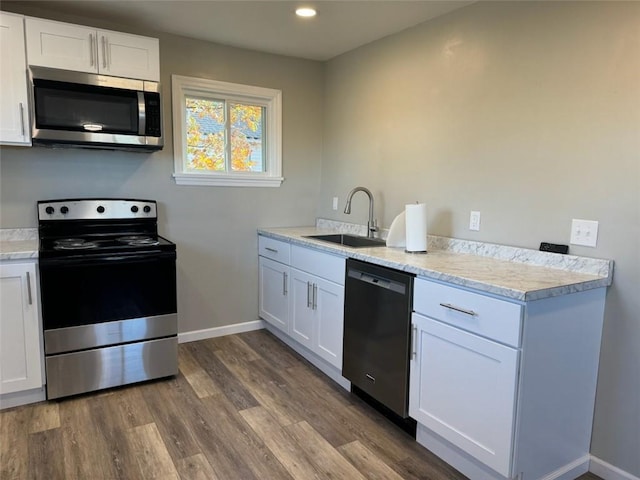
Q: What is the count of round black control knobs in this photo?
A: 5